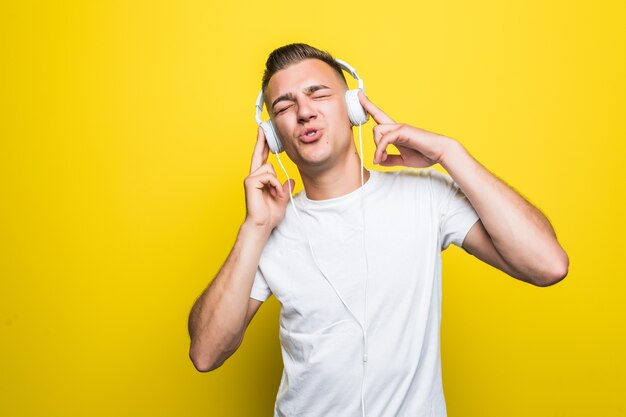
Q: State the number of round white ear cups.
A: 2